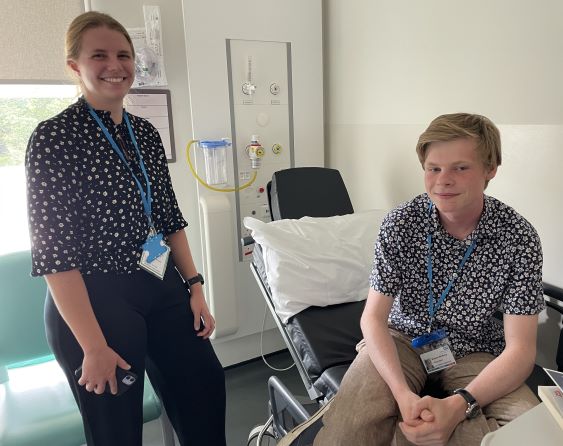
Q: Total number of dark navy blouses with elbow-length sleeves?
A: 1